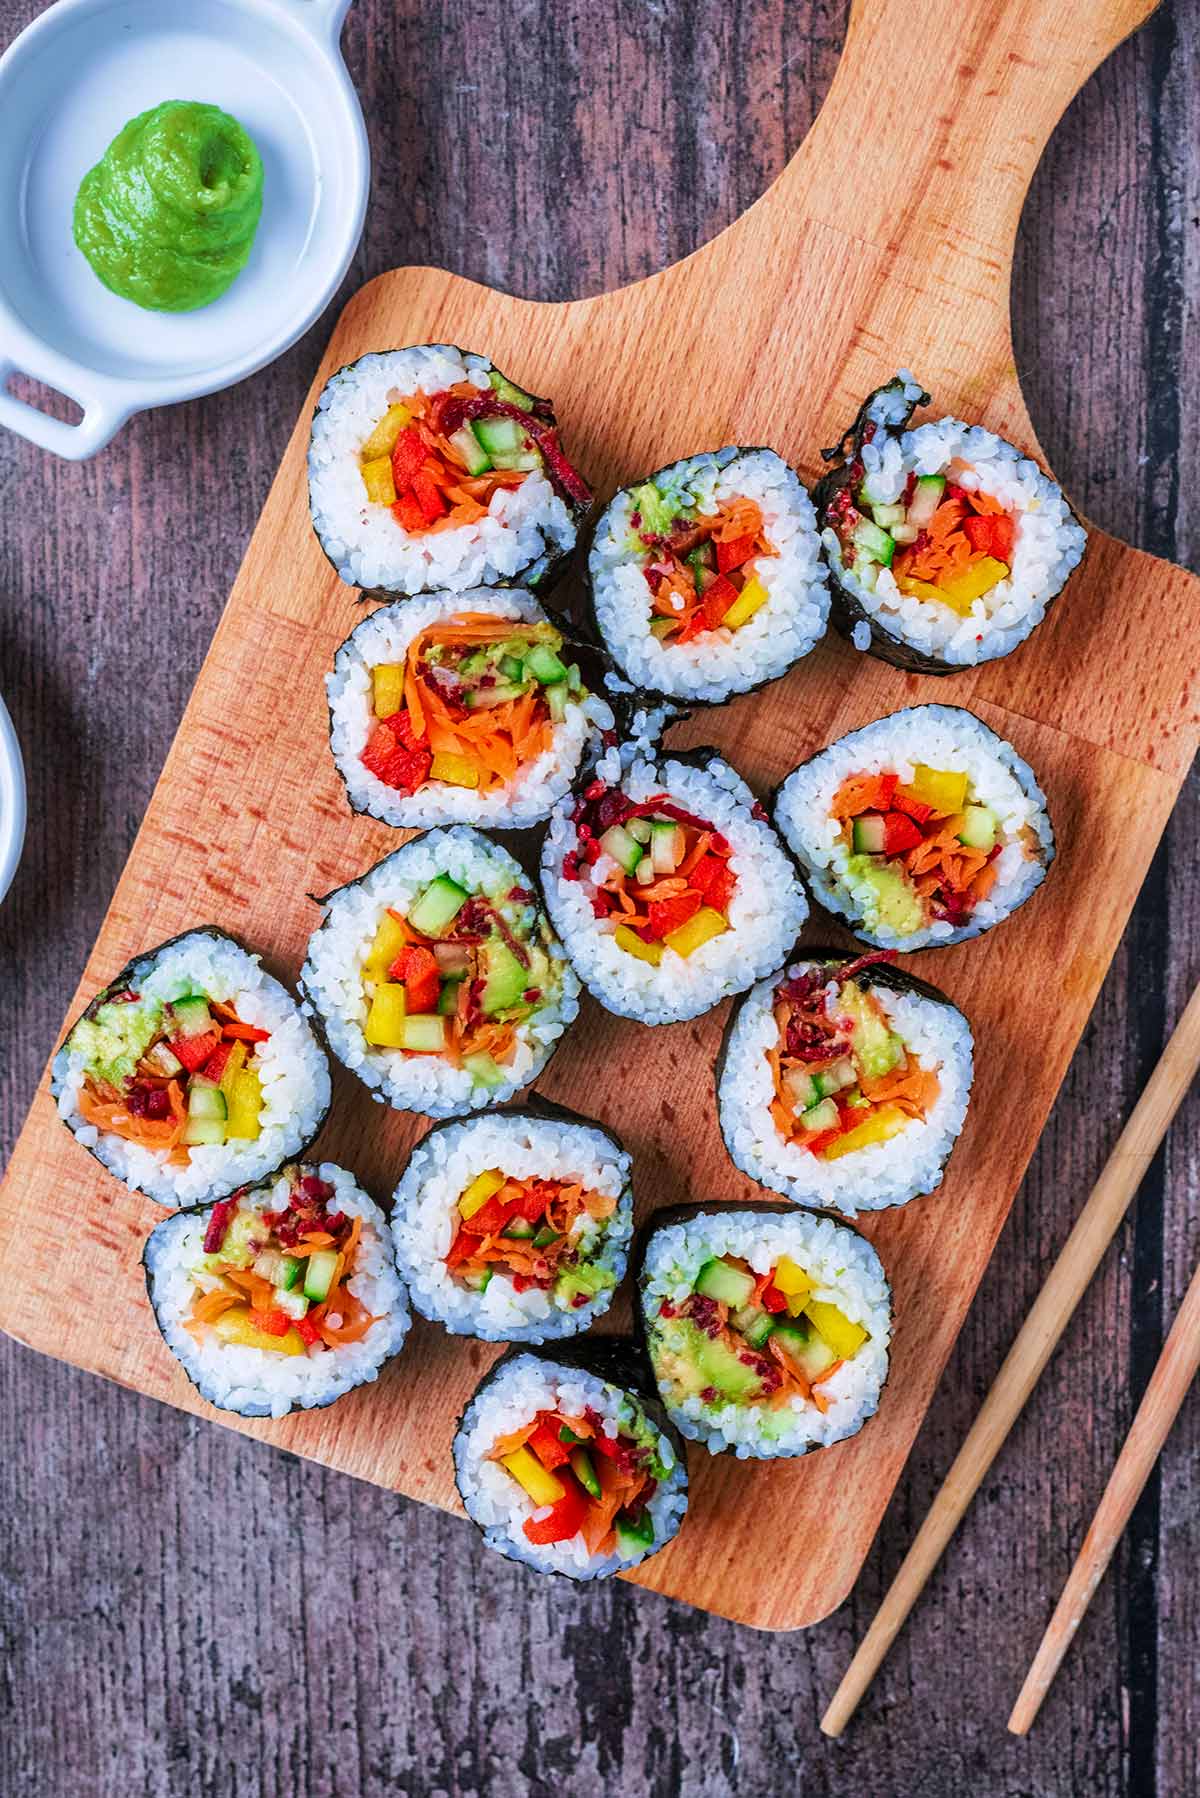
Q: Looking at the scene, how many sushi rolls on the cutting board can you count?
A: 13